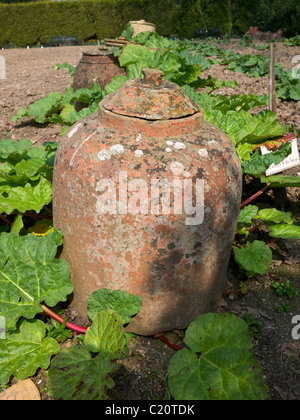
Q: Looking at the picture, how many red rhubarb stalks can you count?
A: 3